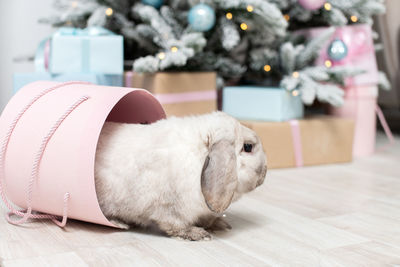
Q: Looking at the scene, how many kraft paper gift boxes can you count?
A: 2